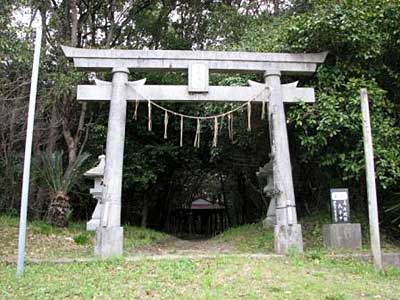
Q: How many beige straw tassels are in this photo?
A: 9